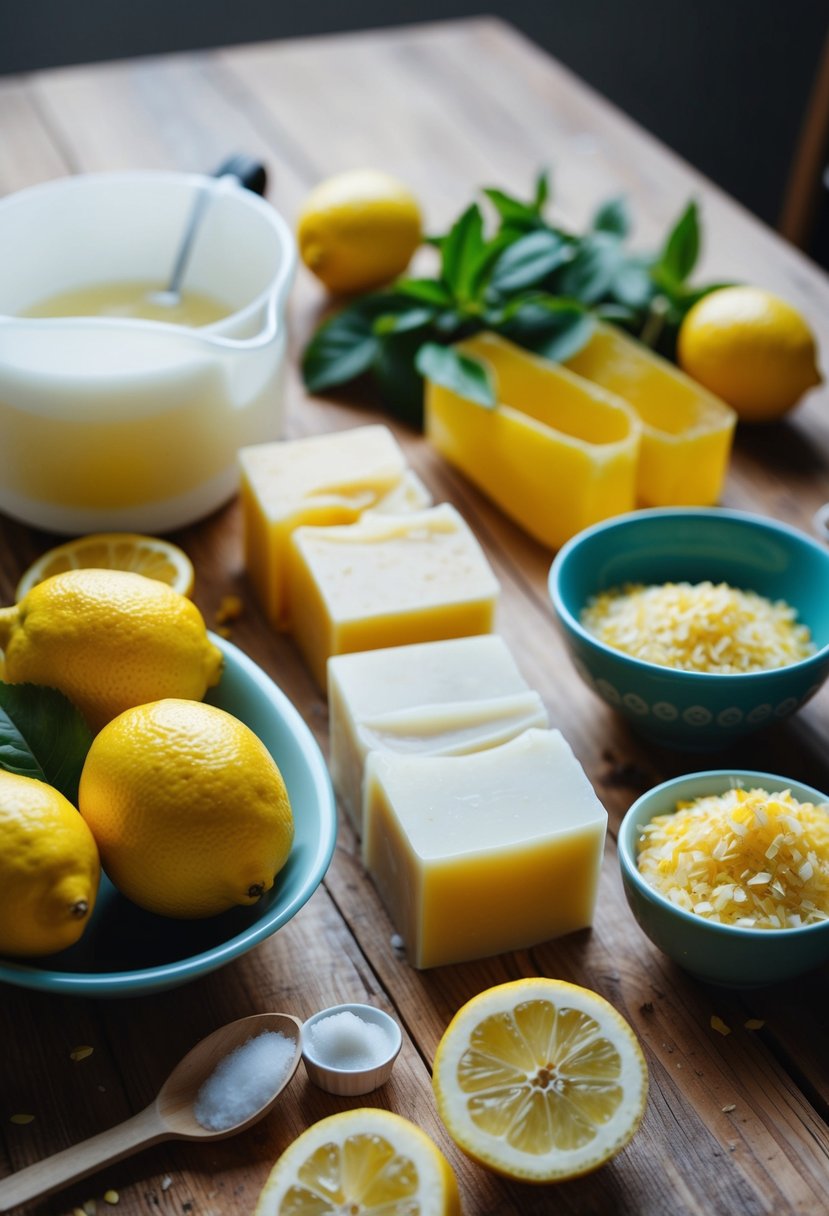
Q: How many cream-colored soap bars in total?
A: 4